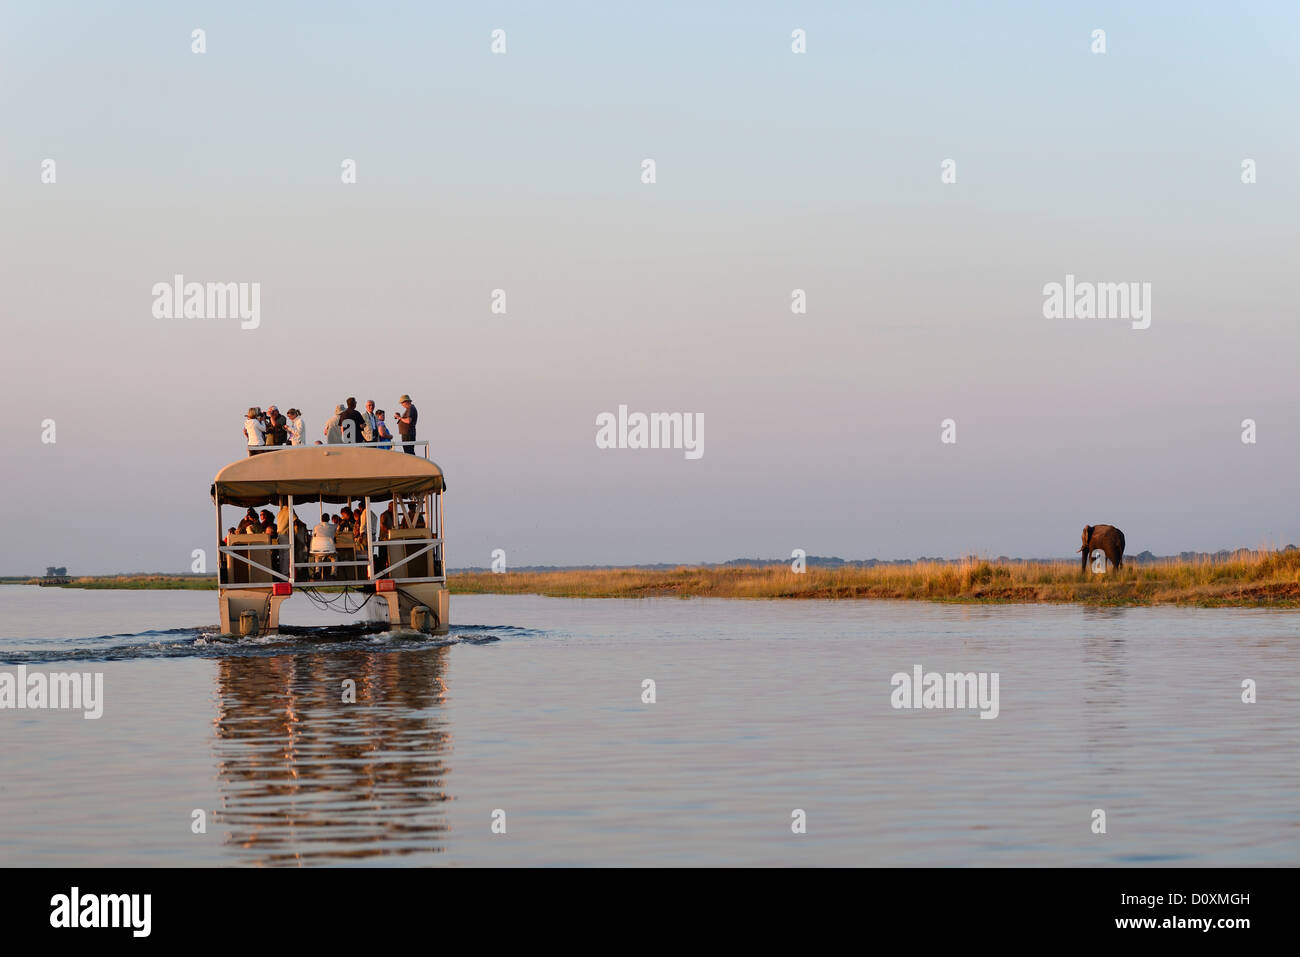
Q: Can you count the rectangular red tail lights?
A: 2